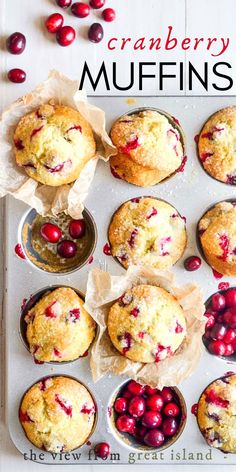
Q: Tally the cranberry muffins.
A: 9